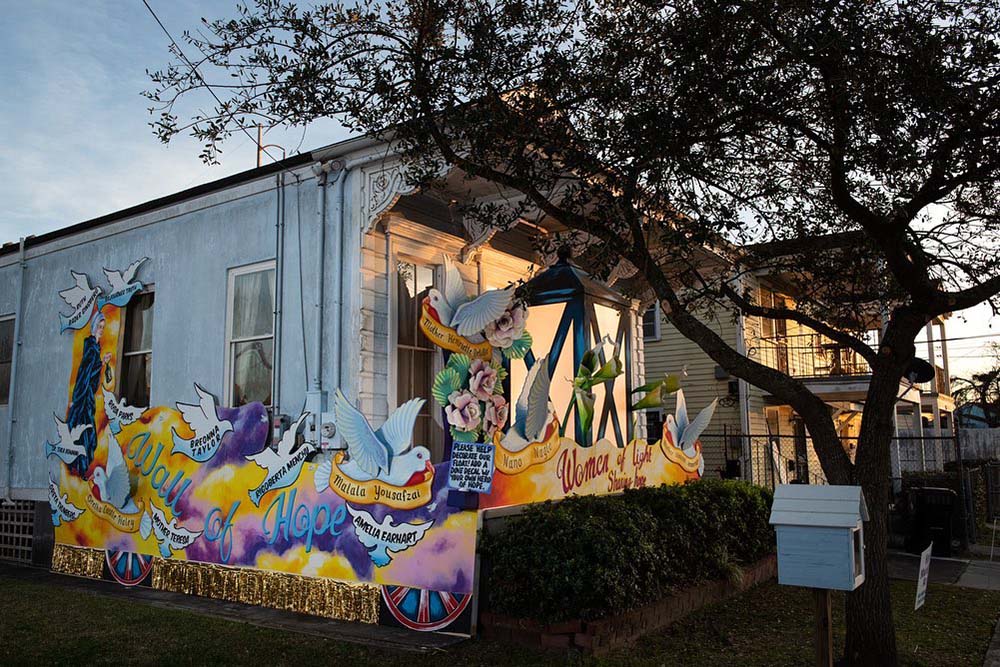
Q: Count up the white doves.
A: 14